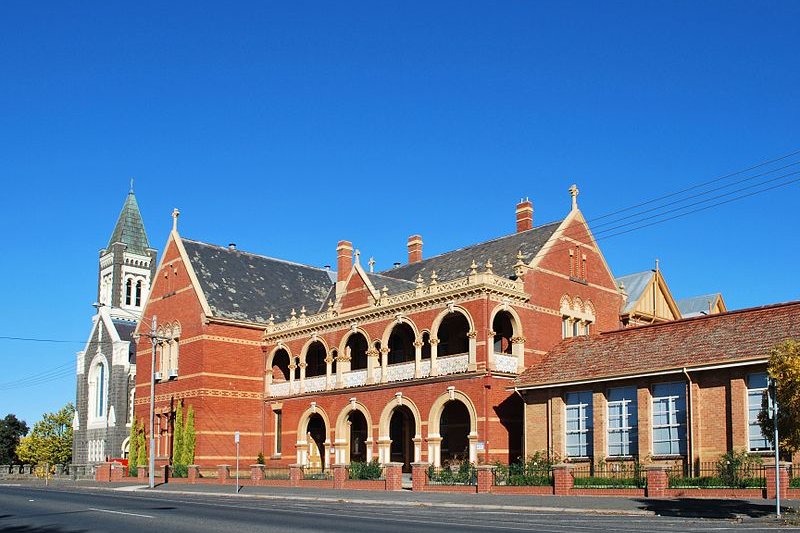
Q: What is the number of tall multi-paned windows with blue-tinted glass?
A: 4